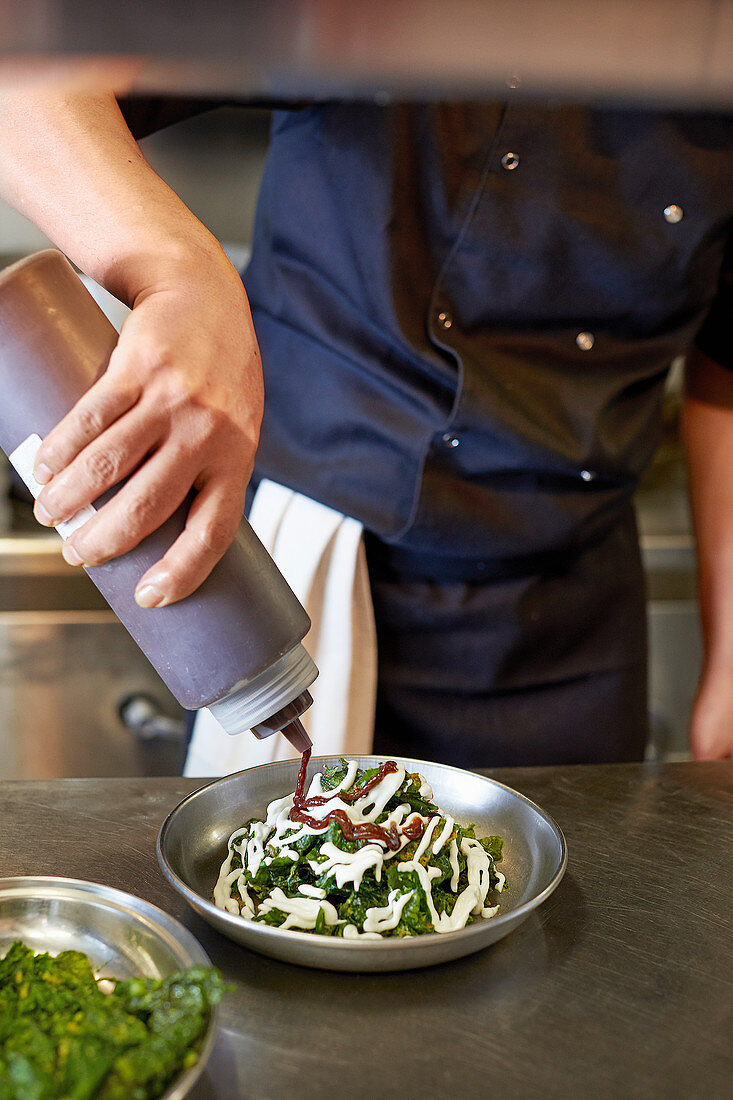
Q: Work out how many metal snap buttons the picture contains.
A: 6